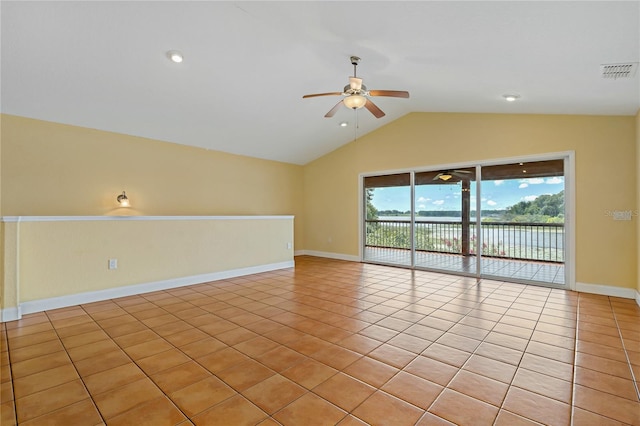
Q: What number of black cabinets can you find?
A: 0